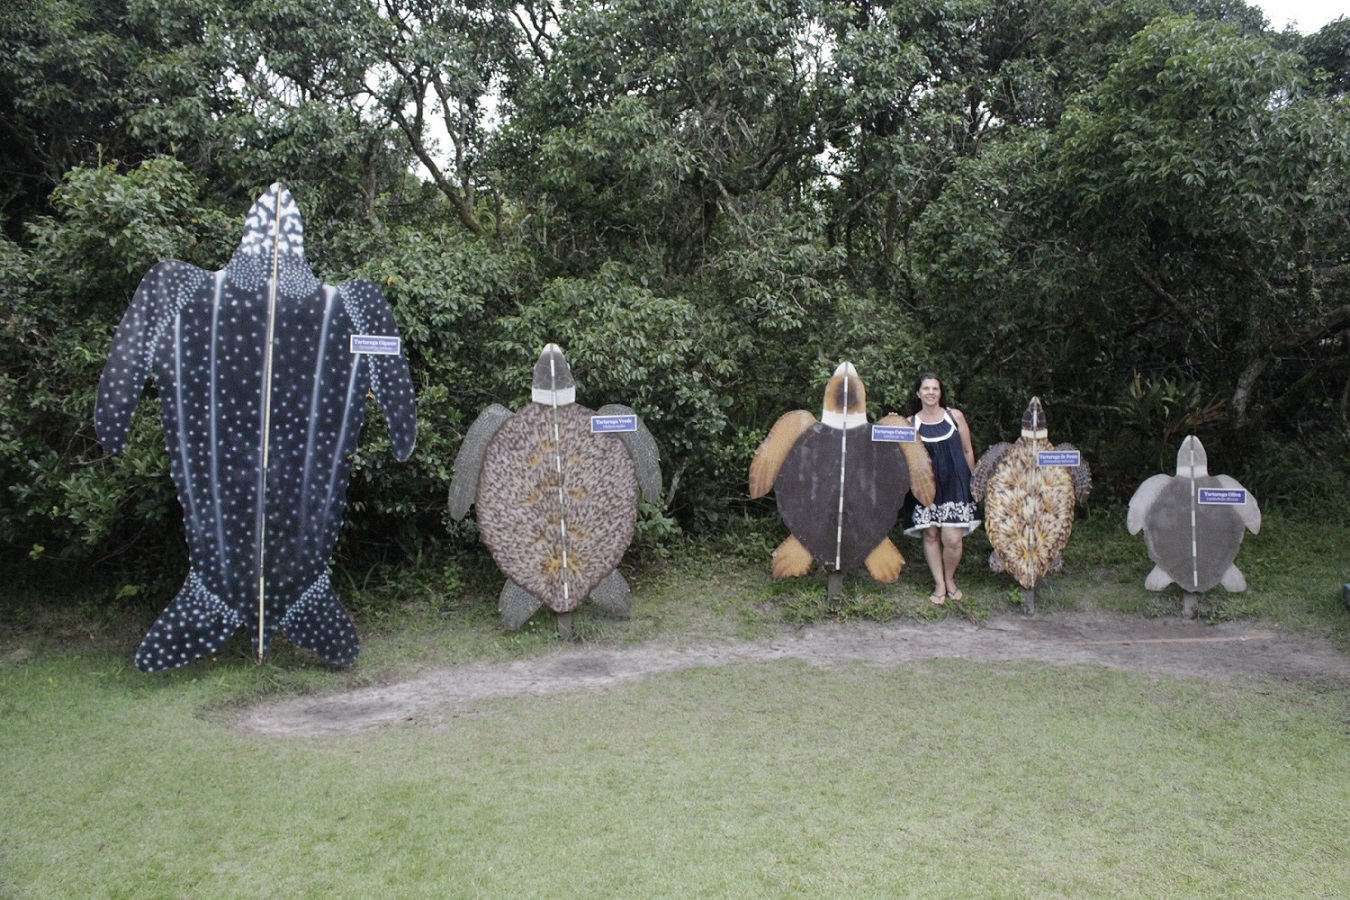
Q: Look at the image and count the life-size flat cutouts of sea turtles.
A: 5